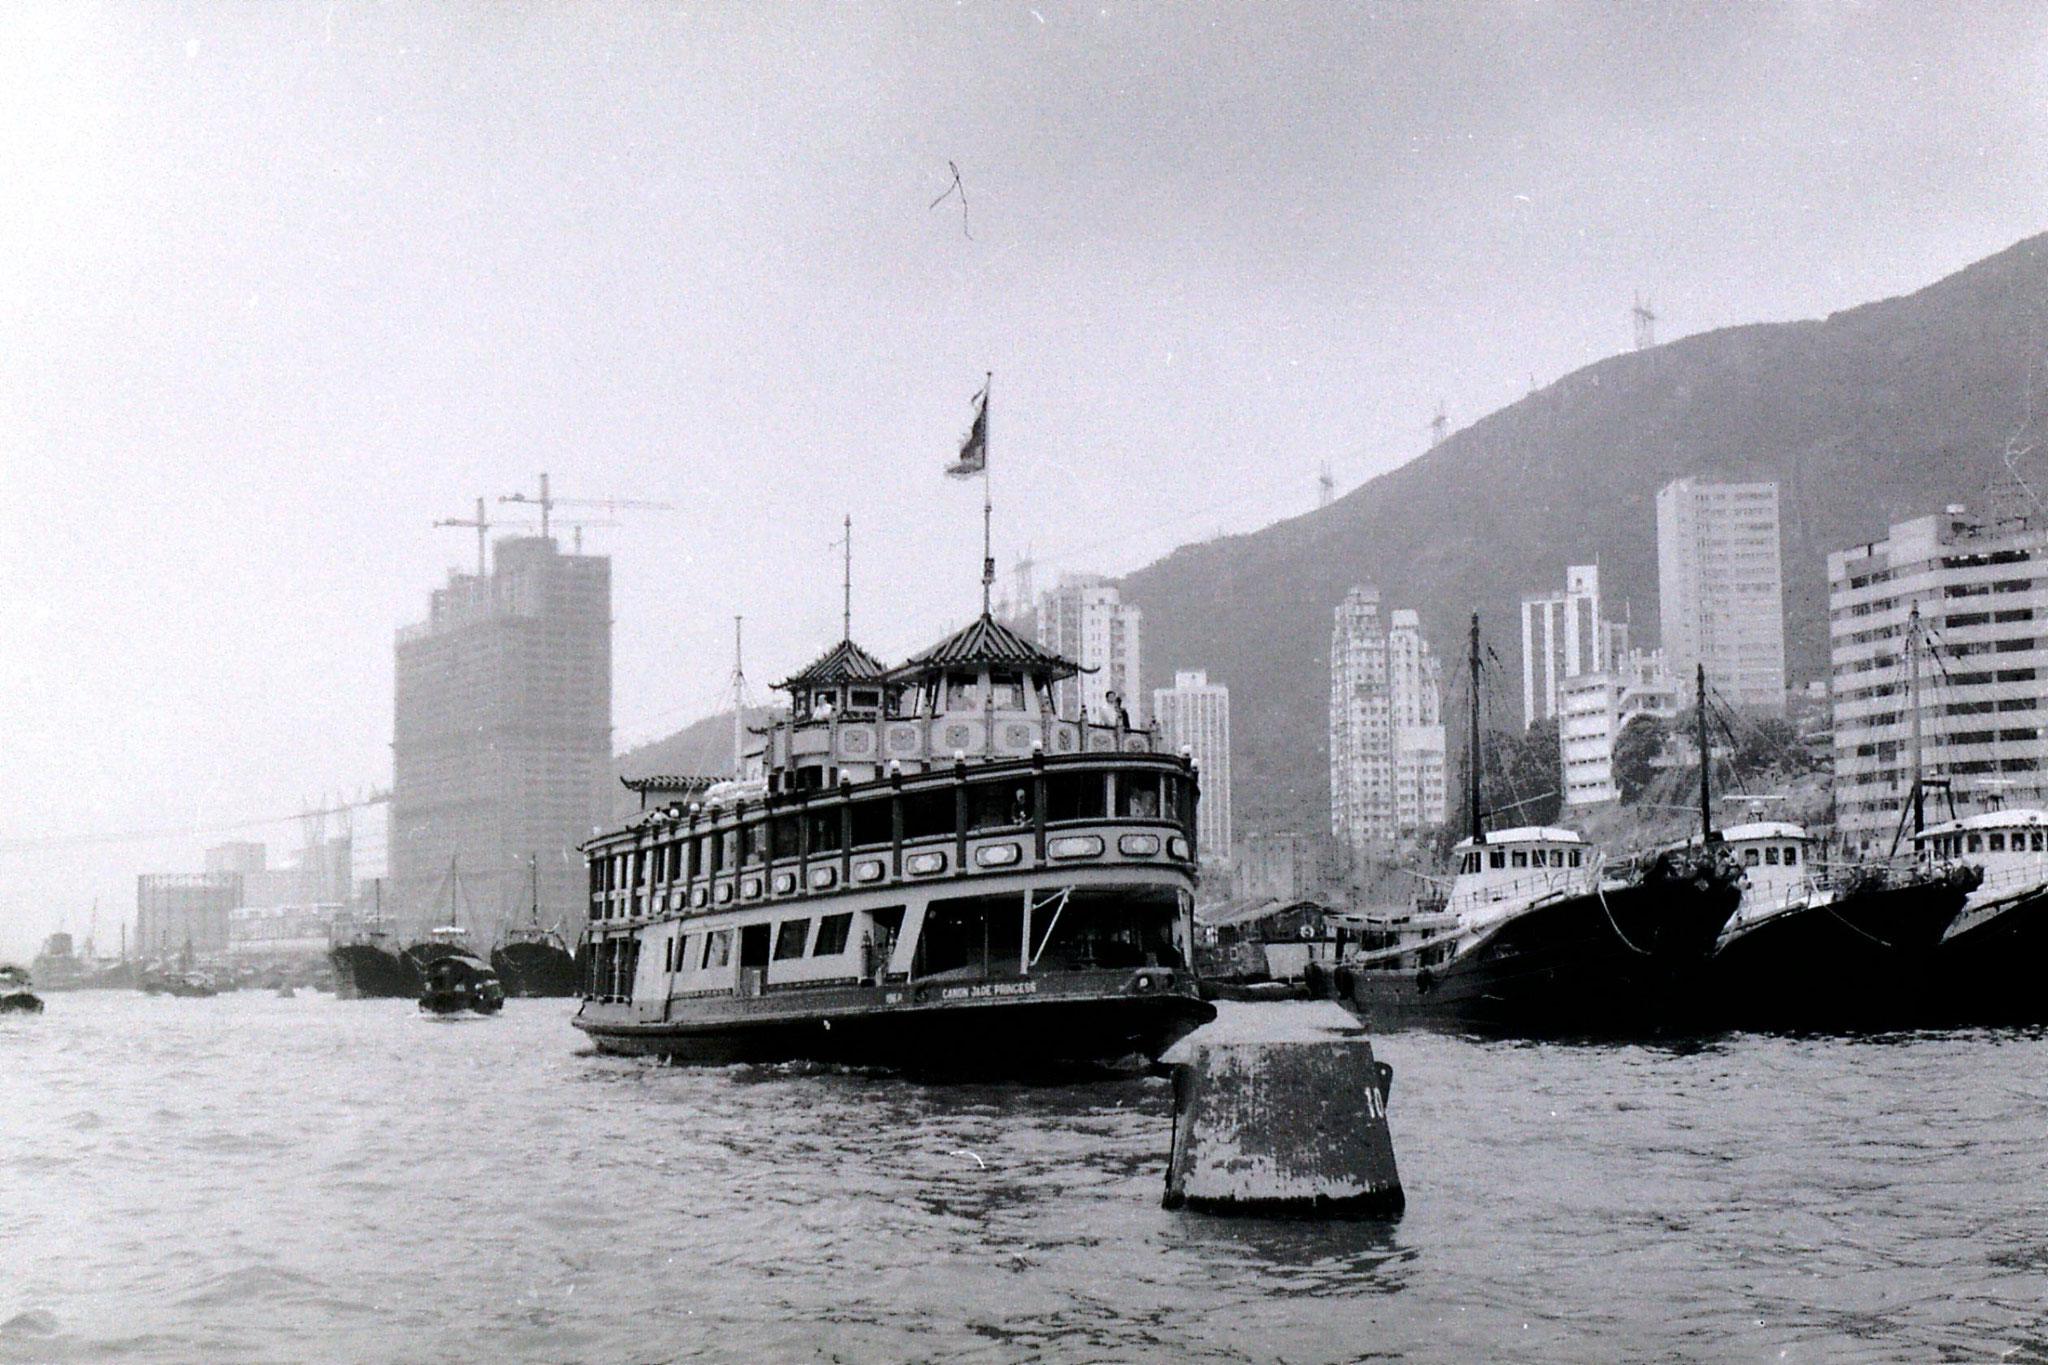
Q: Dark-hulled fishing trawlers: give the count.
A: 6